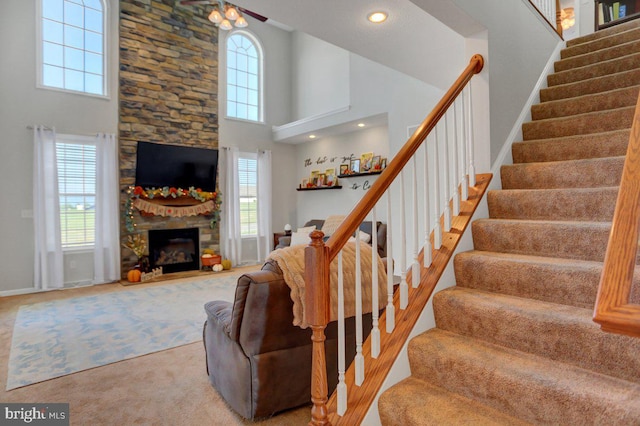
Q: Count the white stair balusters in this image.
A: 12